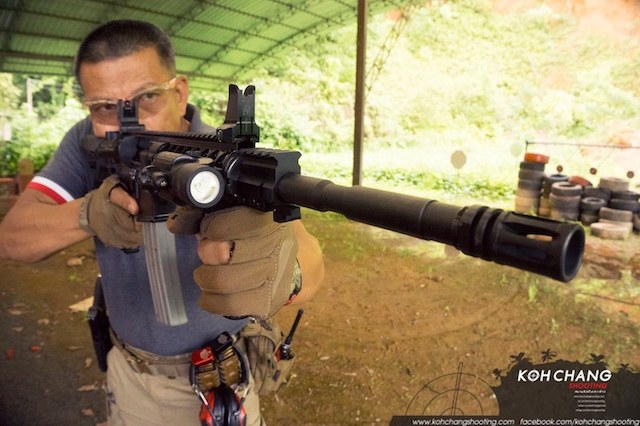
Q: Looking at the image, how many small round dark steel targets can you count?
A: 3